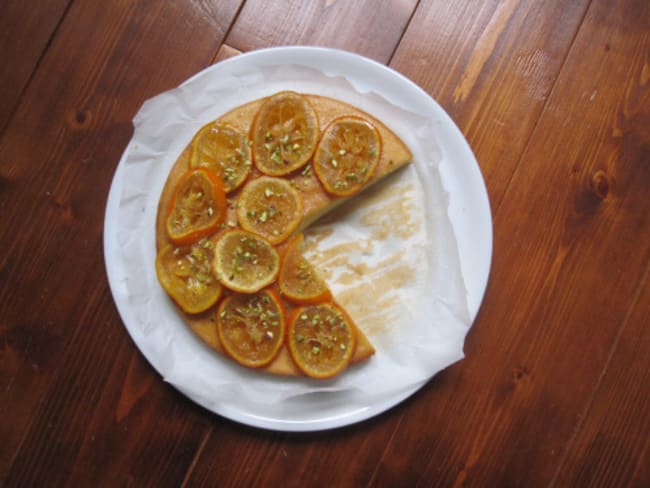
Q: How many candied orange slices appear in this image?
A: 10